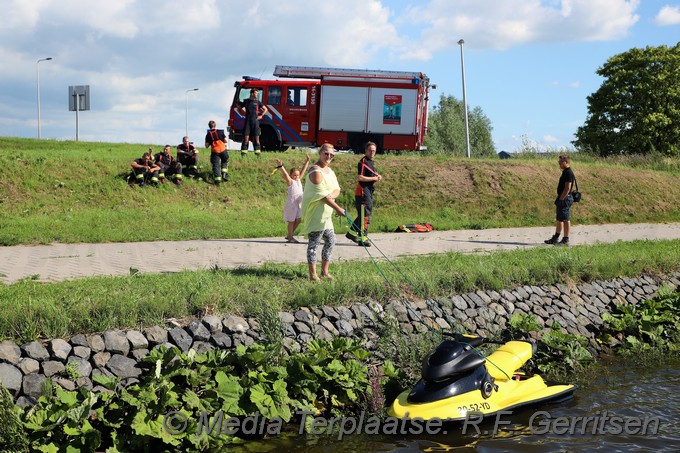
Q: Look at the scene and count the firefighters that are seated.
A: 3